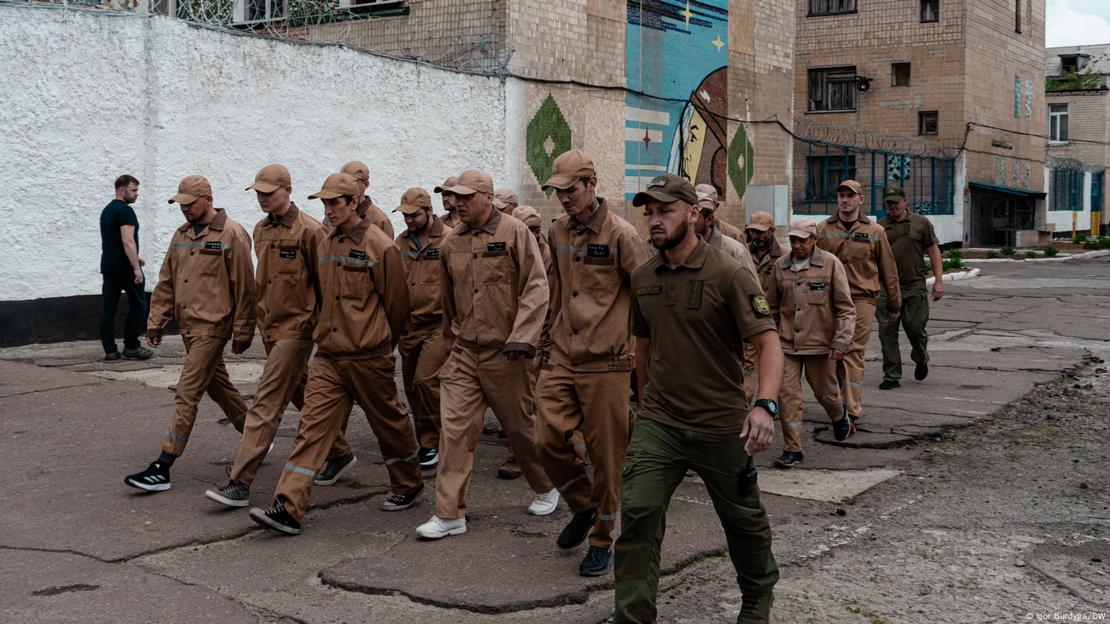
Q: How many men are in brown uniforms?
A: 15